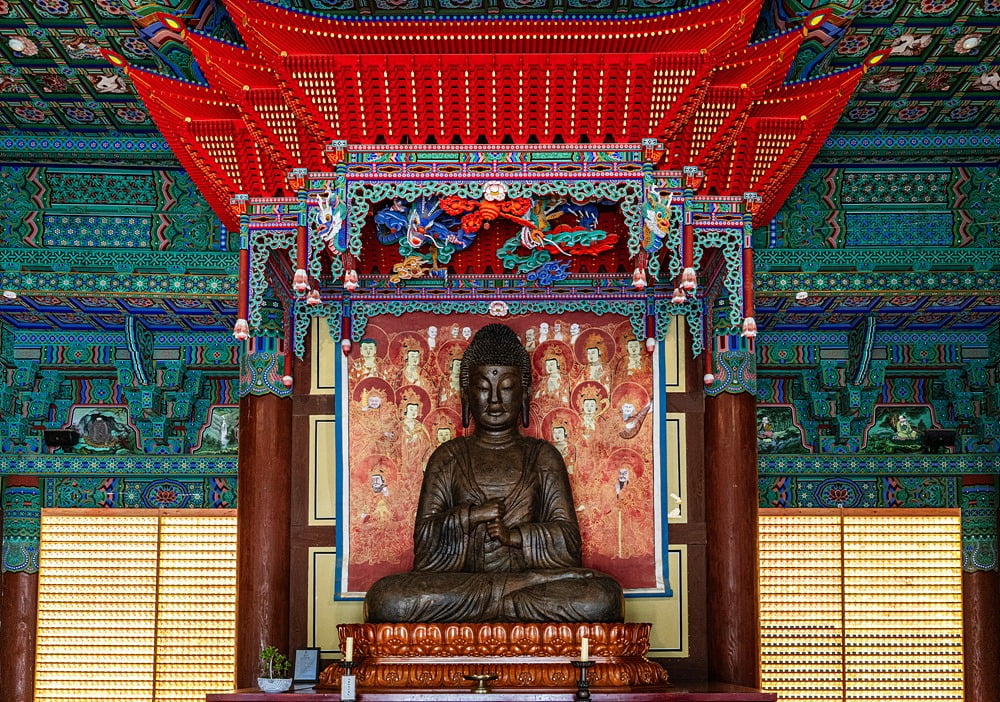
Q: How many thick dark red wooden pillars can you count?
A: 4